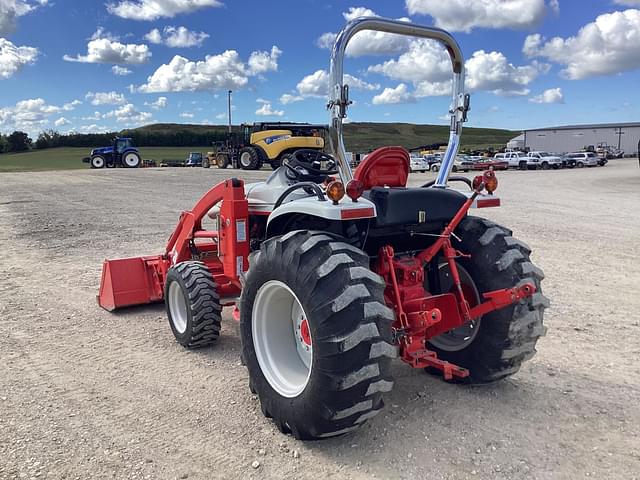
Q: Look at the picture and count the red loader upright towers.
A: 1